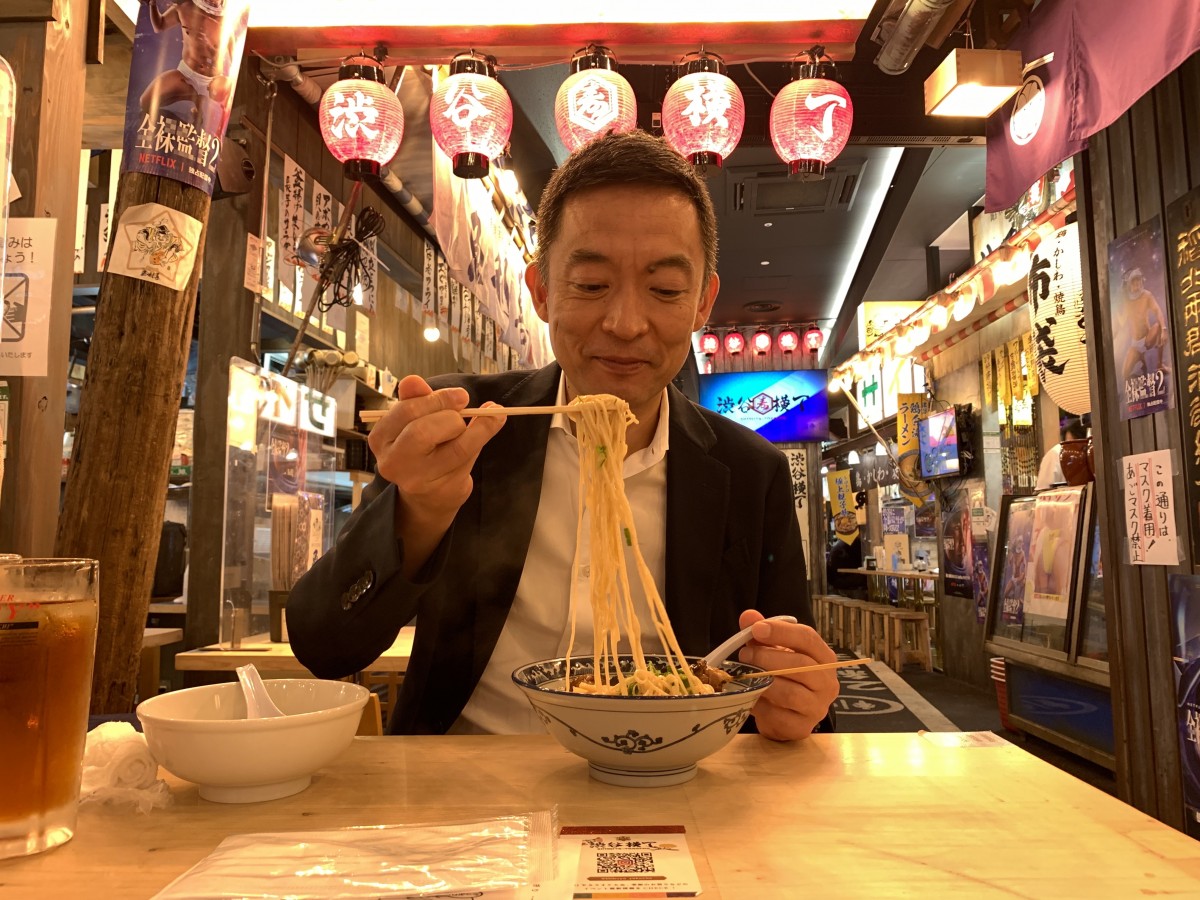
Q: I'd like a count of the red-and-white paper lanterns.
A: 10